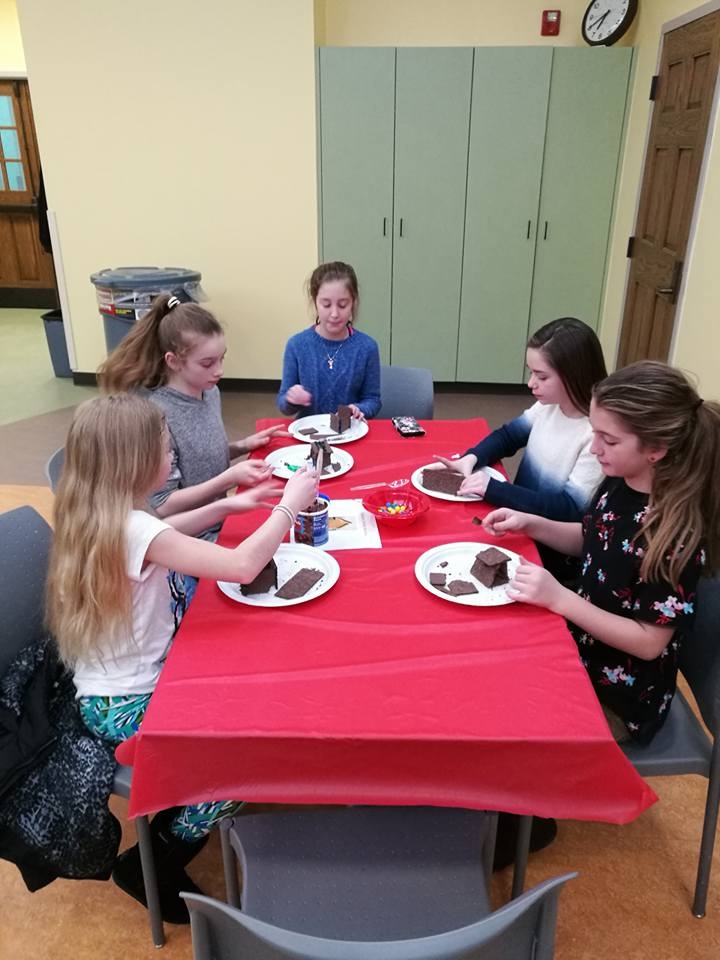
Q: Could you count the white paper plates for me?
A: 5